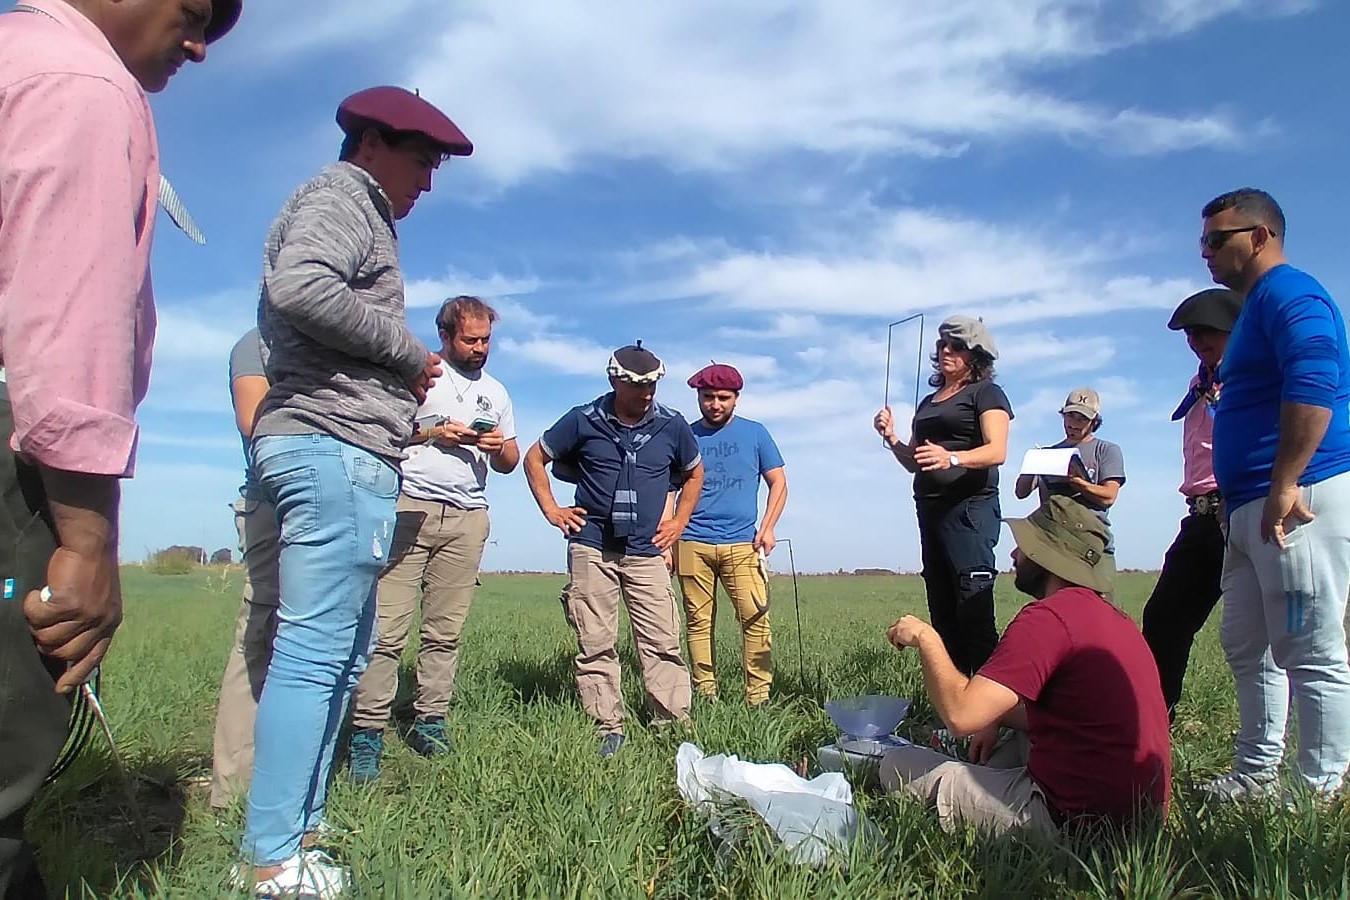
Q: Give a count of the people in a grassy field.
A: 11